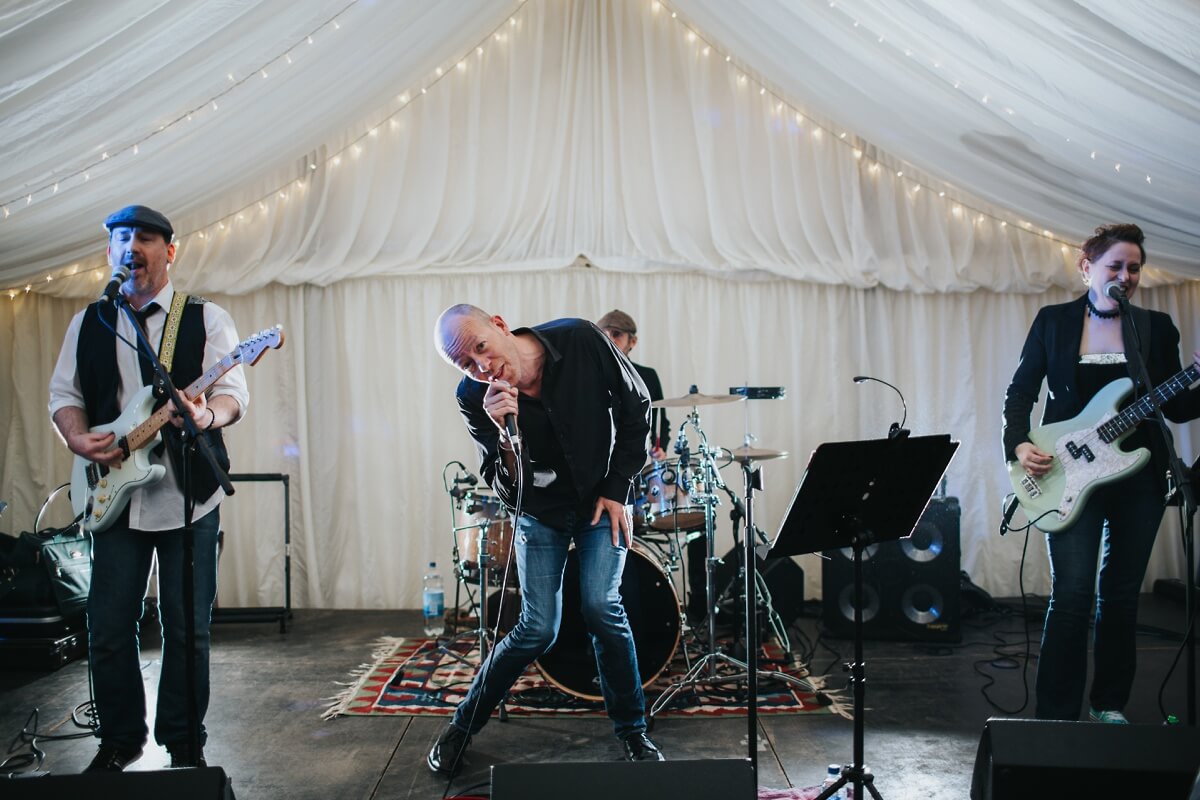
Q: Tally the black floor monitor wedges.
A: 3